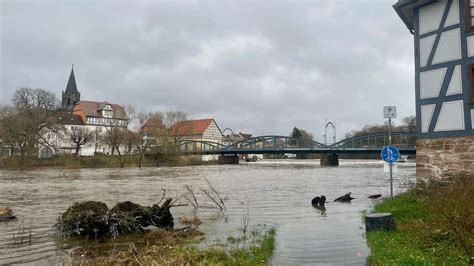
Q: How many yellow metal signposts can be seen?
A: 0